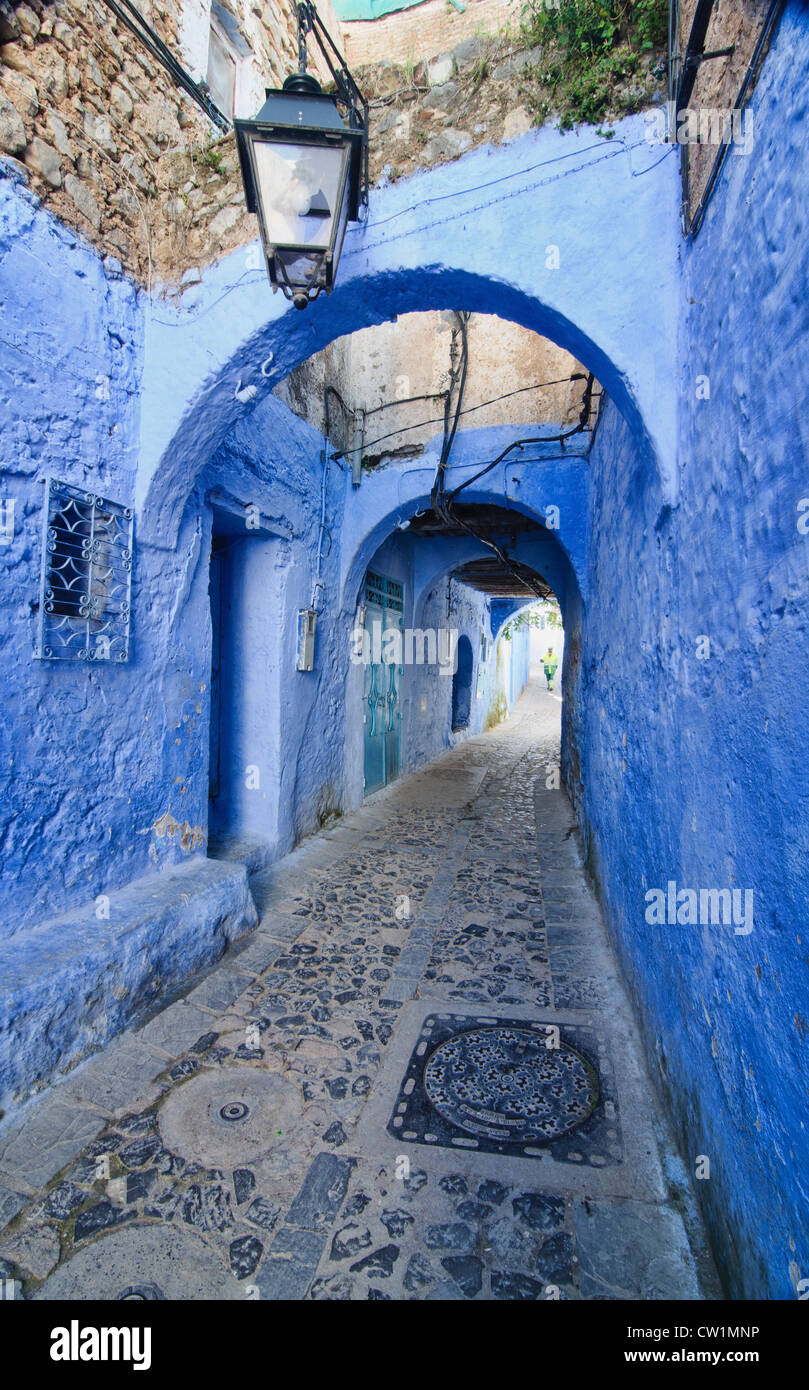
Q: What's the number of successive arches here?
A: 4